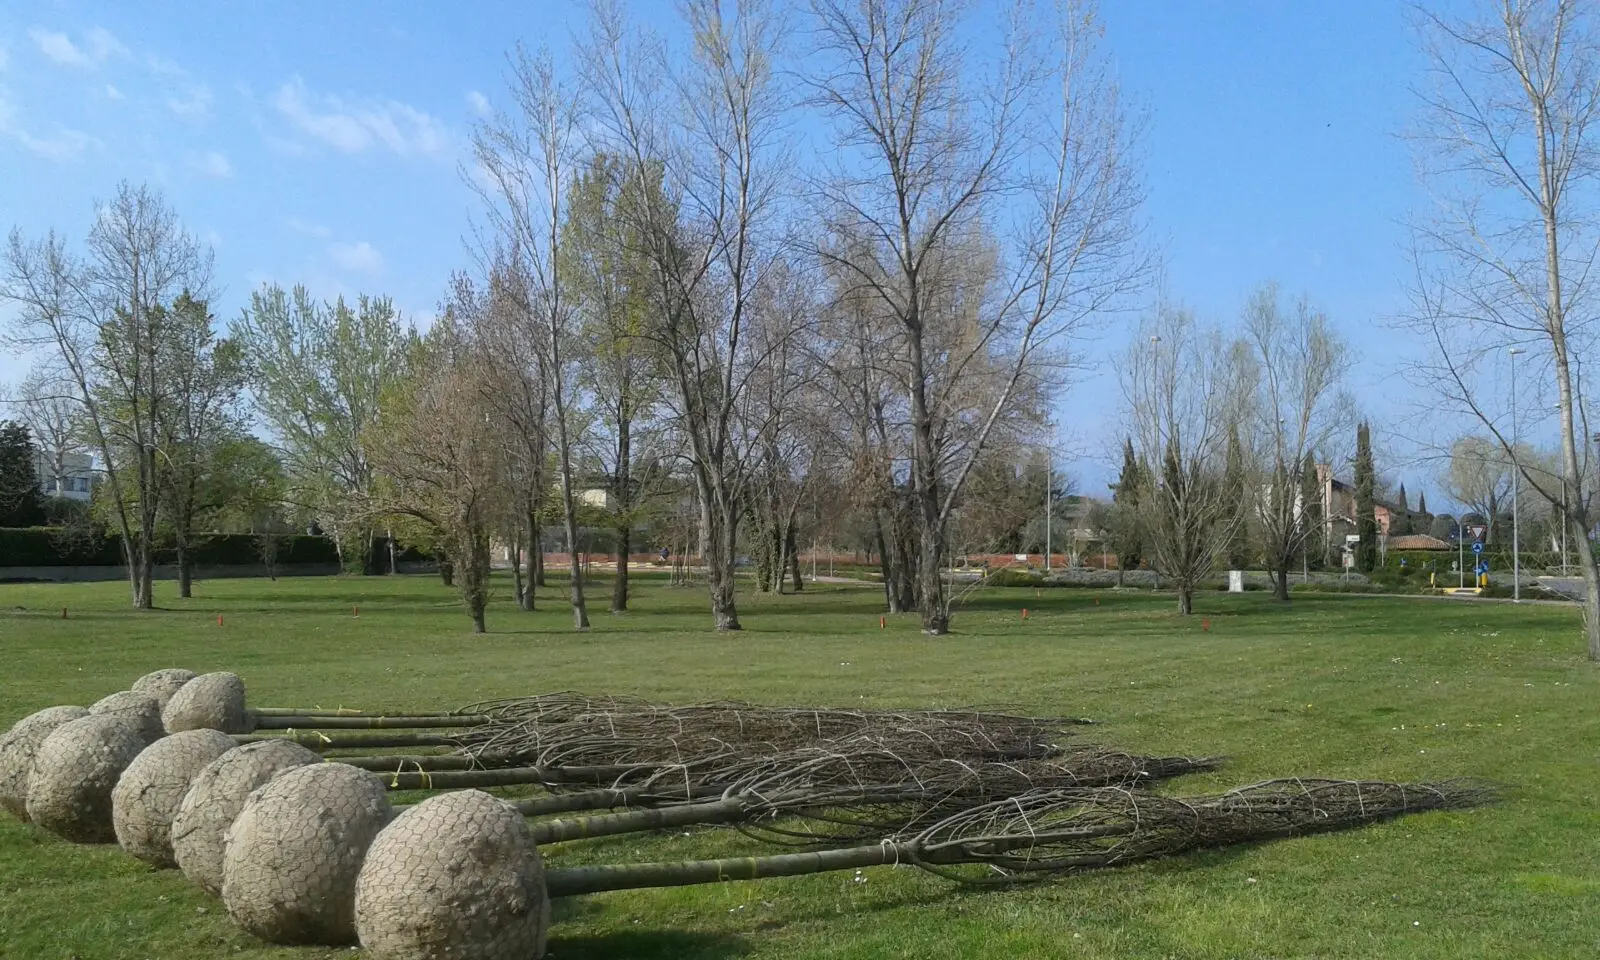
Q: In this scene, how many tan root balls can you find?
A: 9